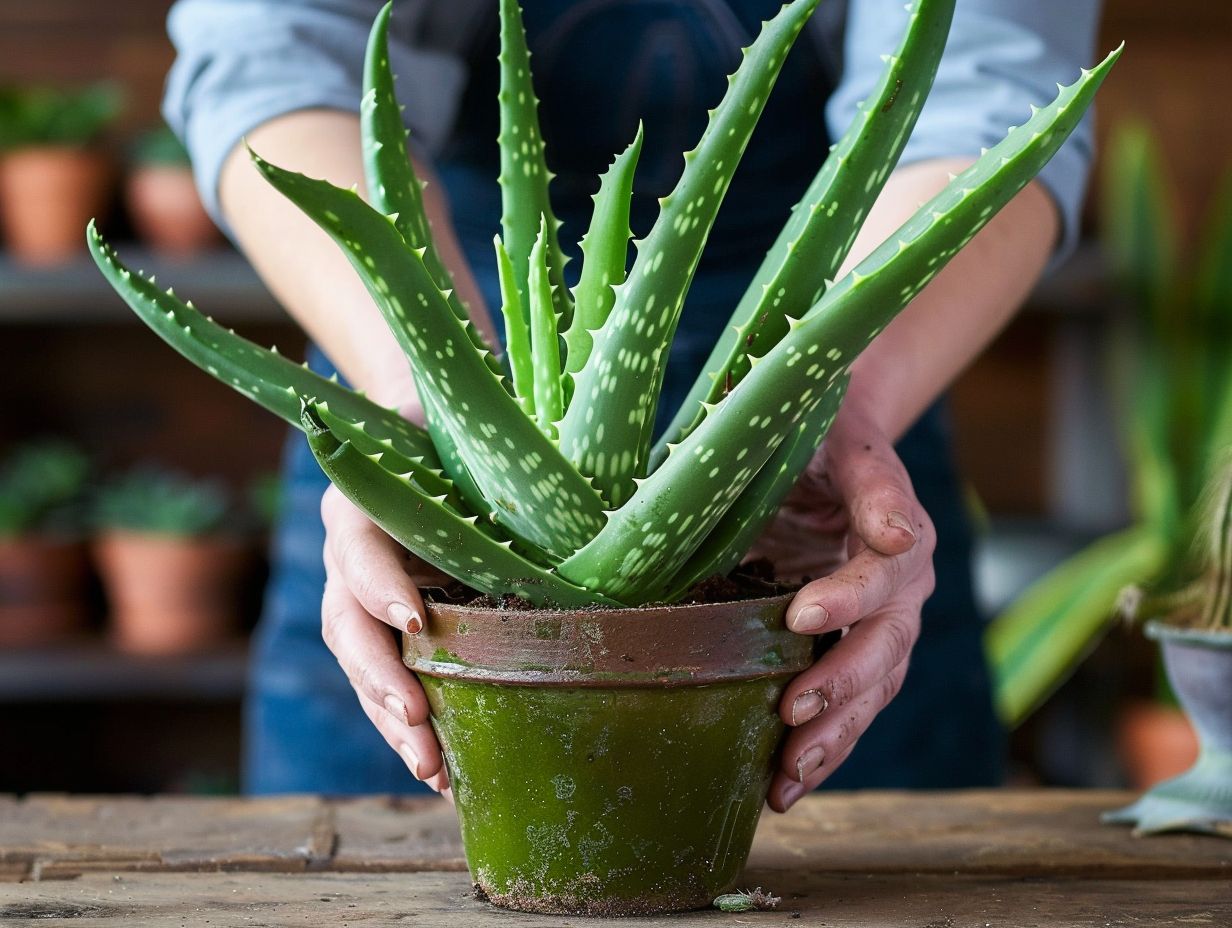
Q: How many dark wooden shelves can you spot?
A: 2